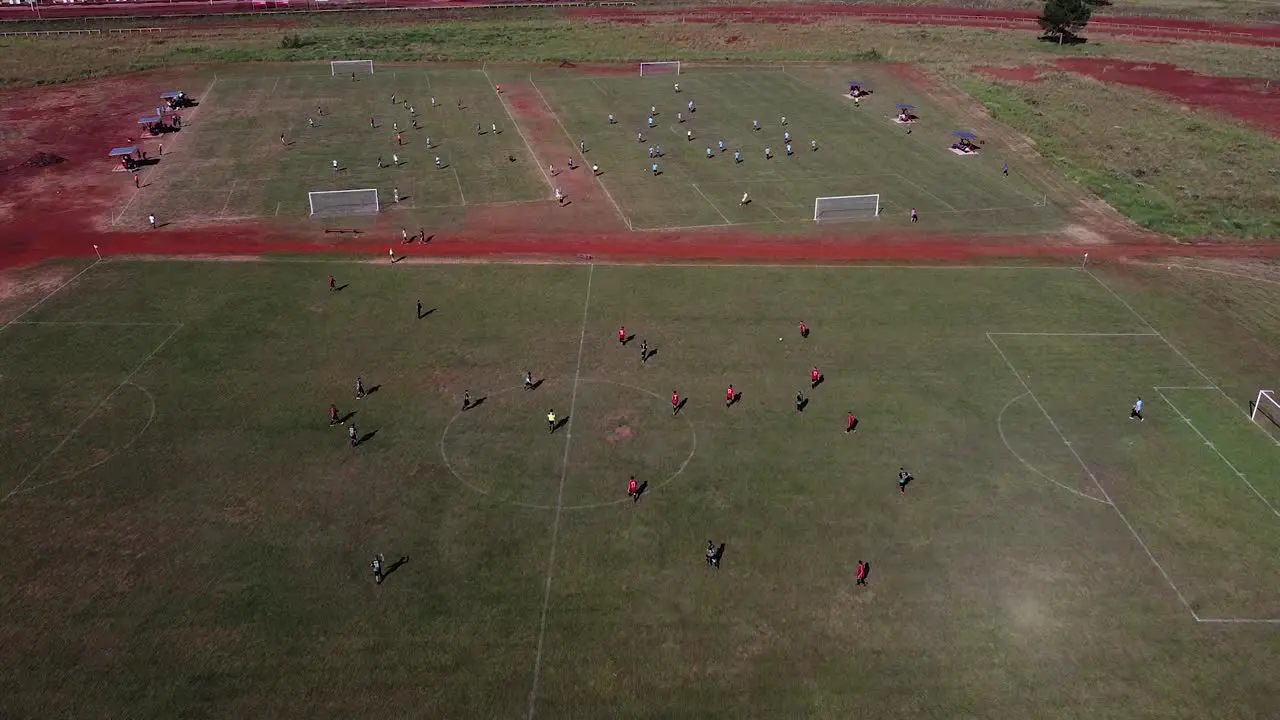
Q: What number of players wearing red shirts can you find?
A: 10